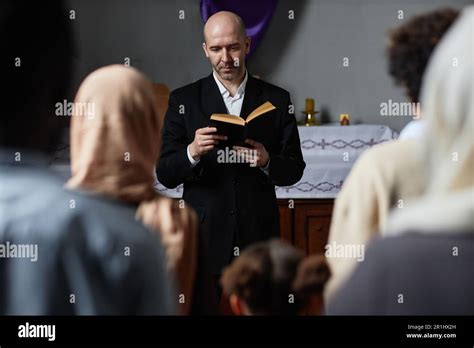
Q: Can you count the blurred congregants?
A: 5